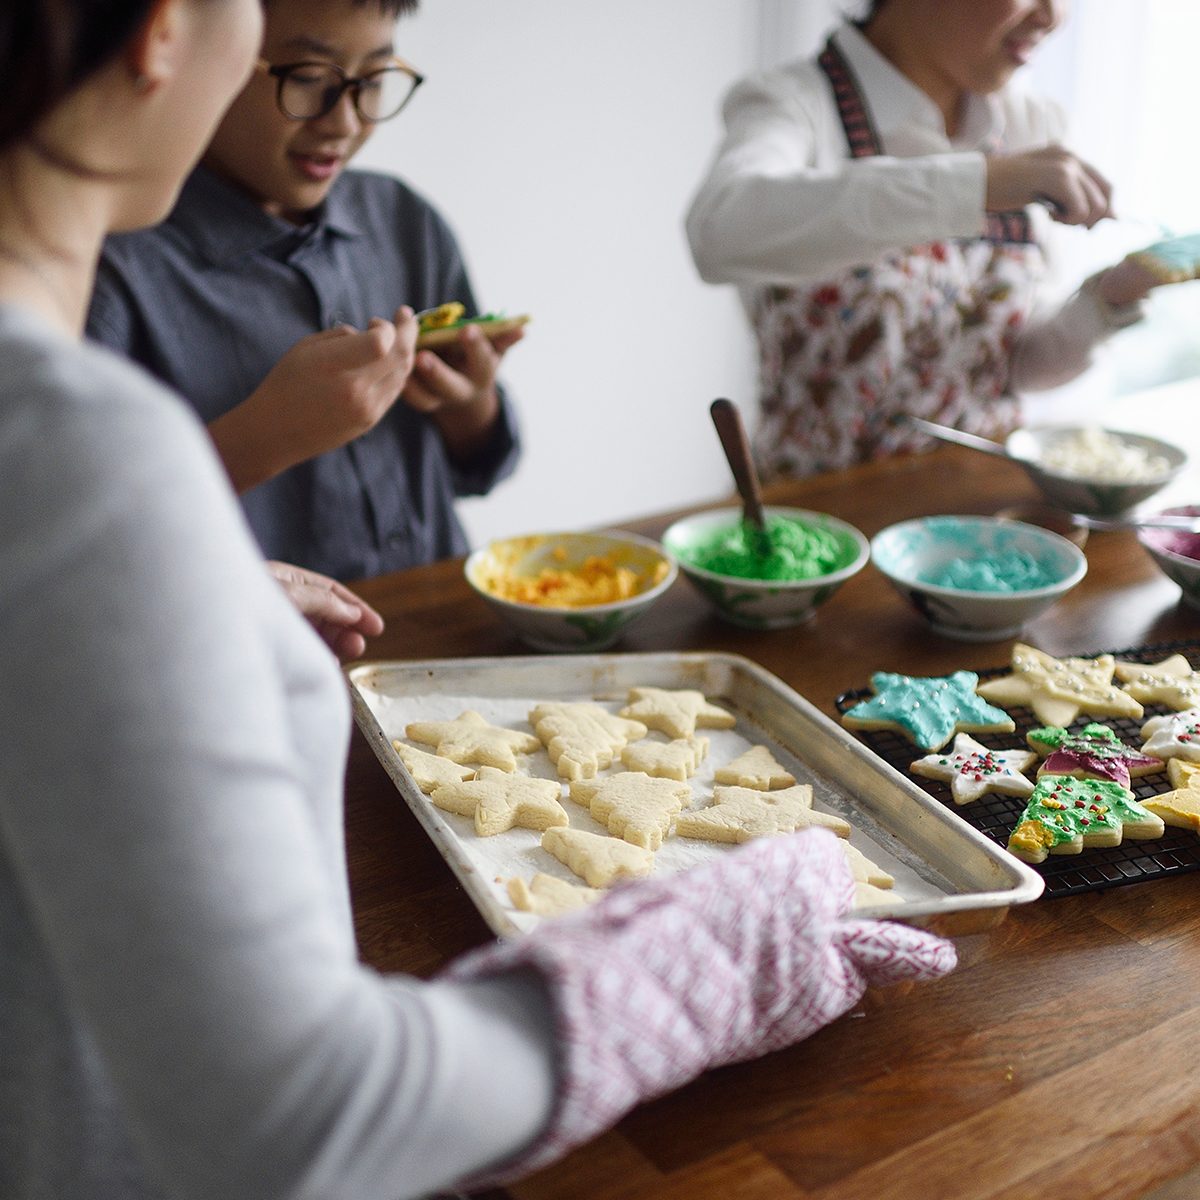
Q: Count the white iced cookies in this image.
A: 2